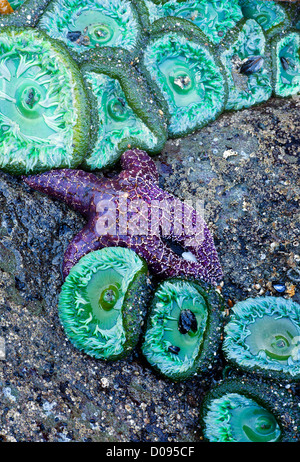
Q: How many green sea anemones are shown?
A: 12